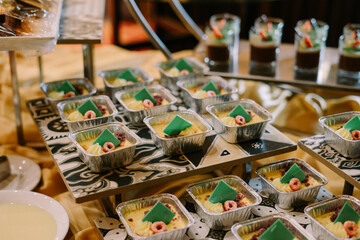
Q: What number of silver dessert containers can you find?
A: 15